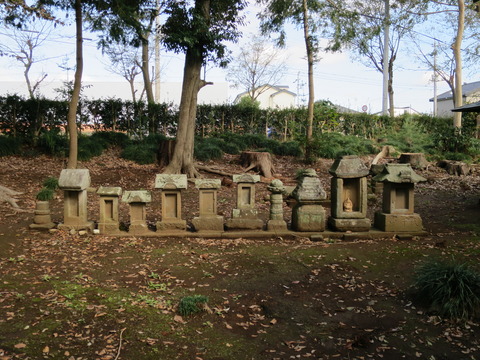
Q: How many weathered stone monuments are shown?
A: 11